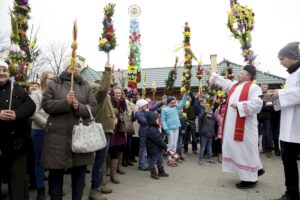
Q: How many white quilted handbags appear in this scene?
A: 1